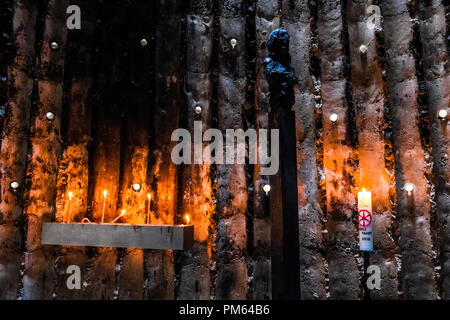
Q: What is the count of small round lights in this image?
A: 12